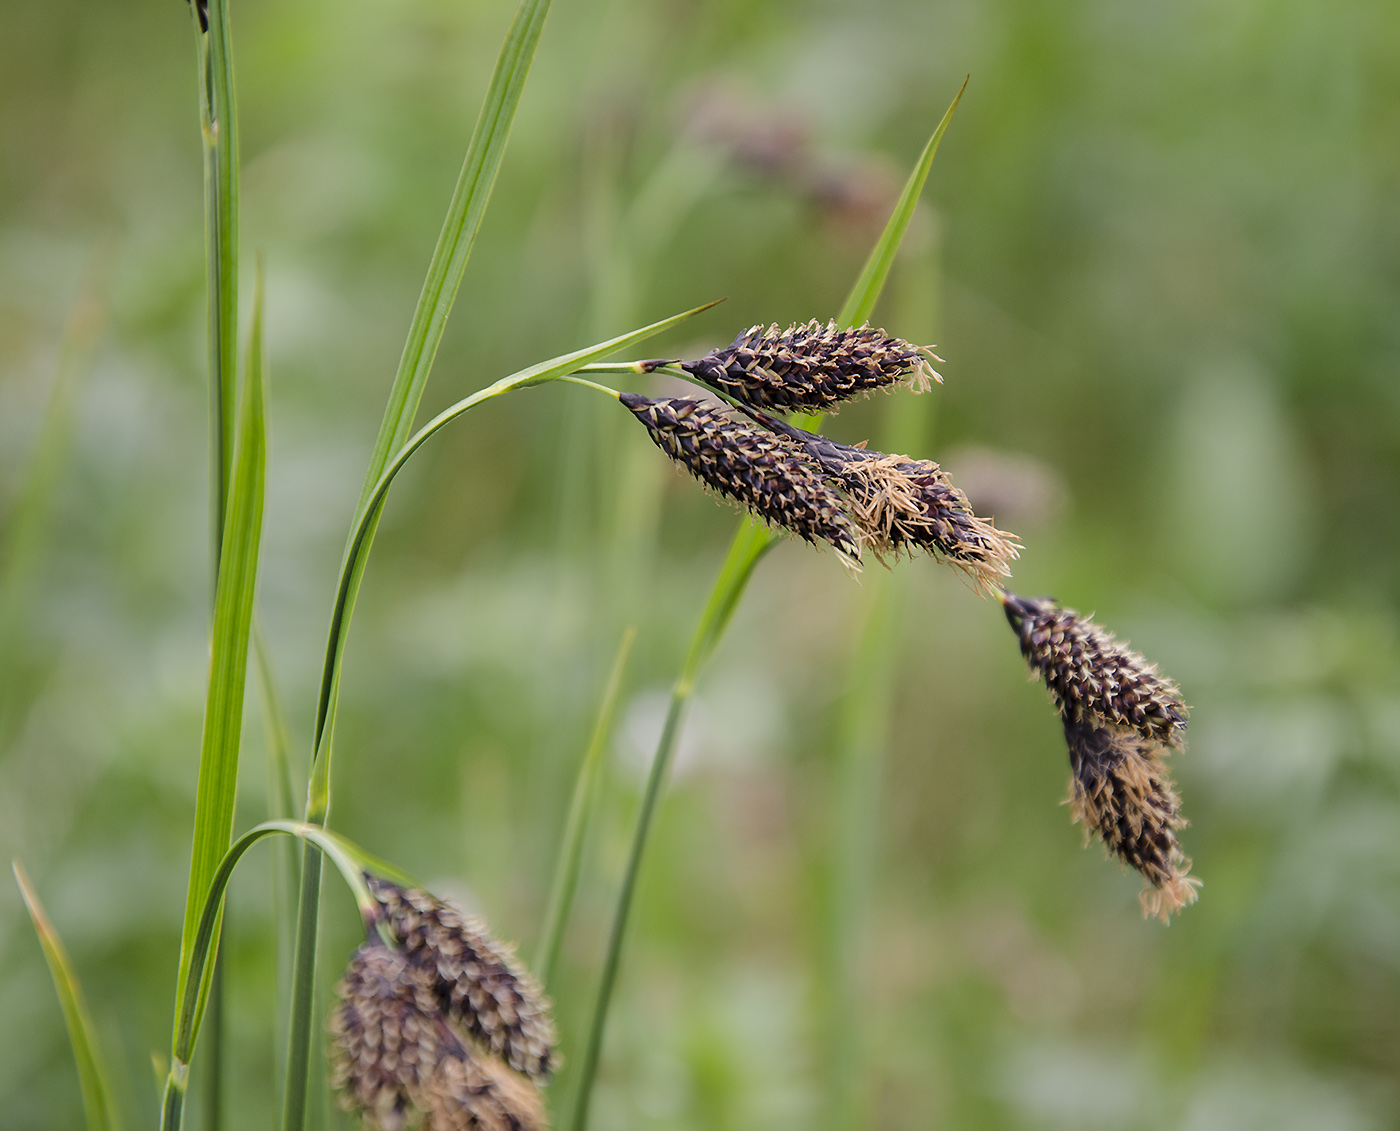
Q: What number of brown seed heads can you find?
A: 8